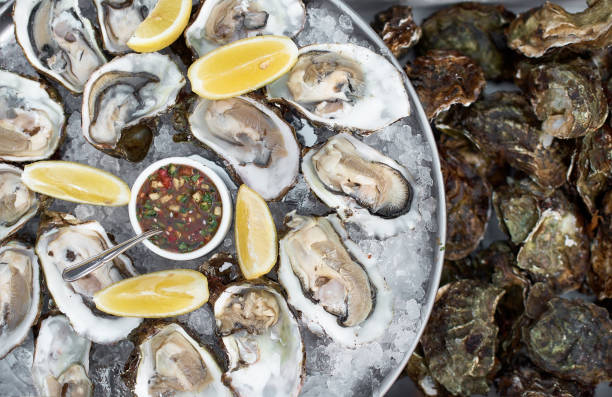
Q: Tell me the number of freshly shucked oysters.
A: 15